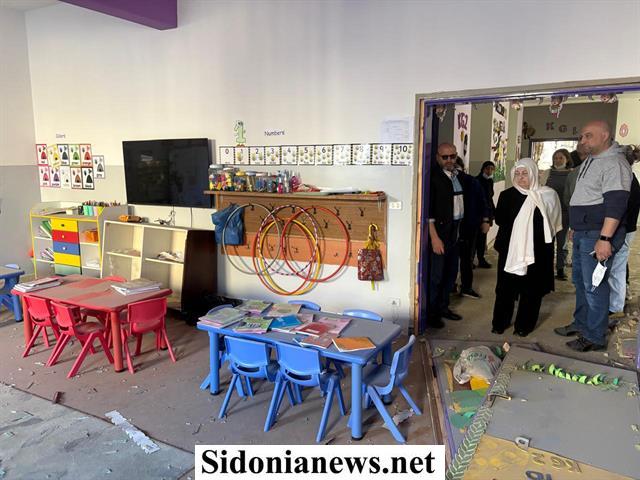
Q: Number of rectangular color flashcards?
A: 11